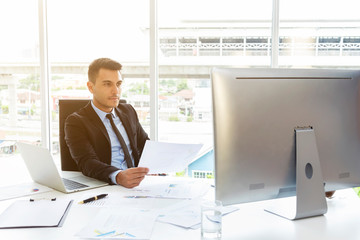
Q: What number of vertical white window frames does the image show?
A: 3